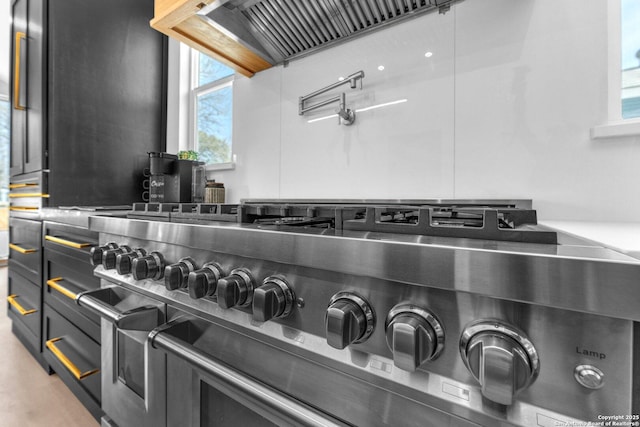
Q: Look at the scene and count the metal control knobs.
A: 11